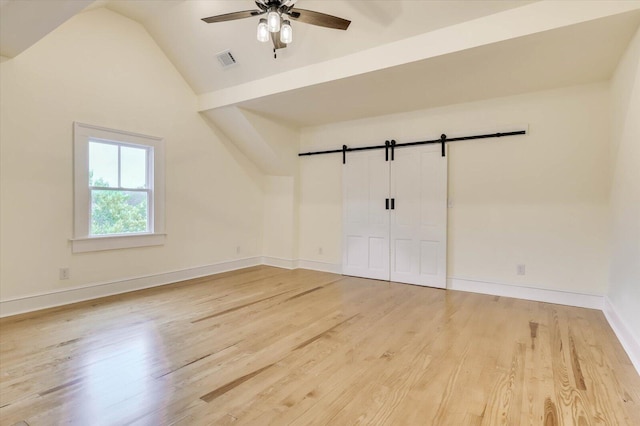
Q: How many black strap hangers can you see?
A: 4